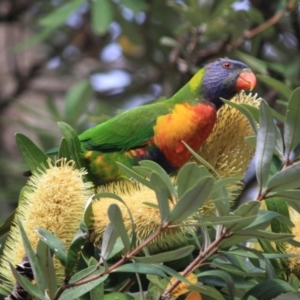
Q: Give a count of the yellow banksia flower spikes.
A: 4